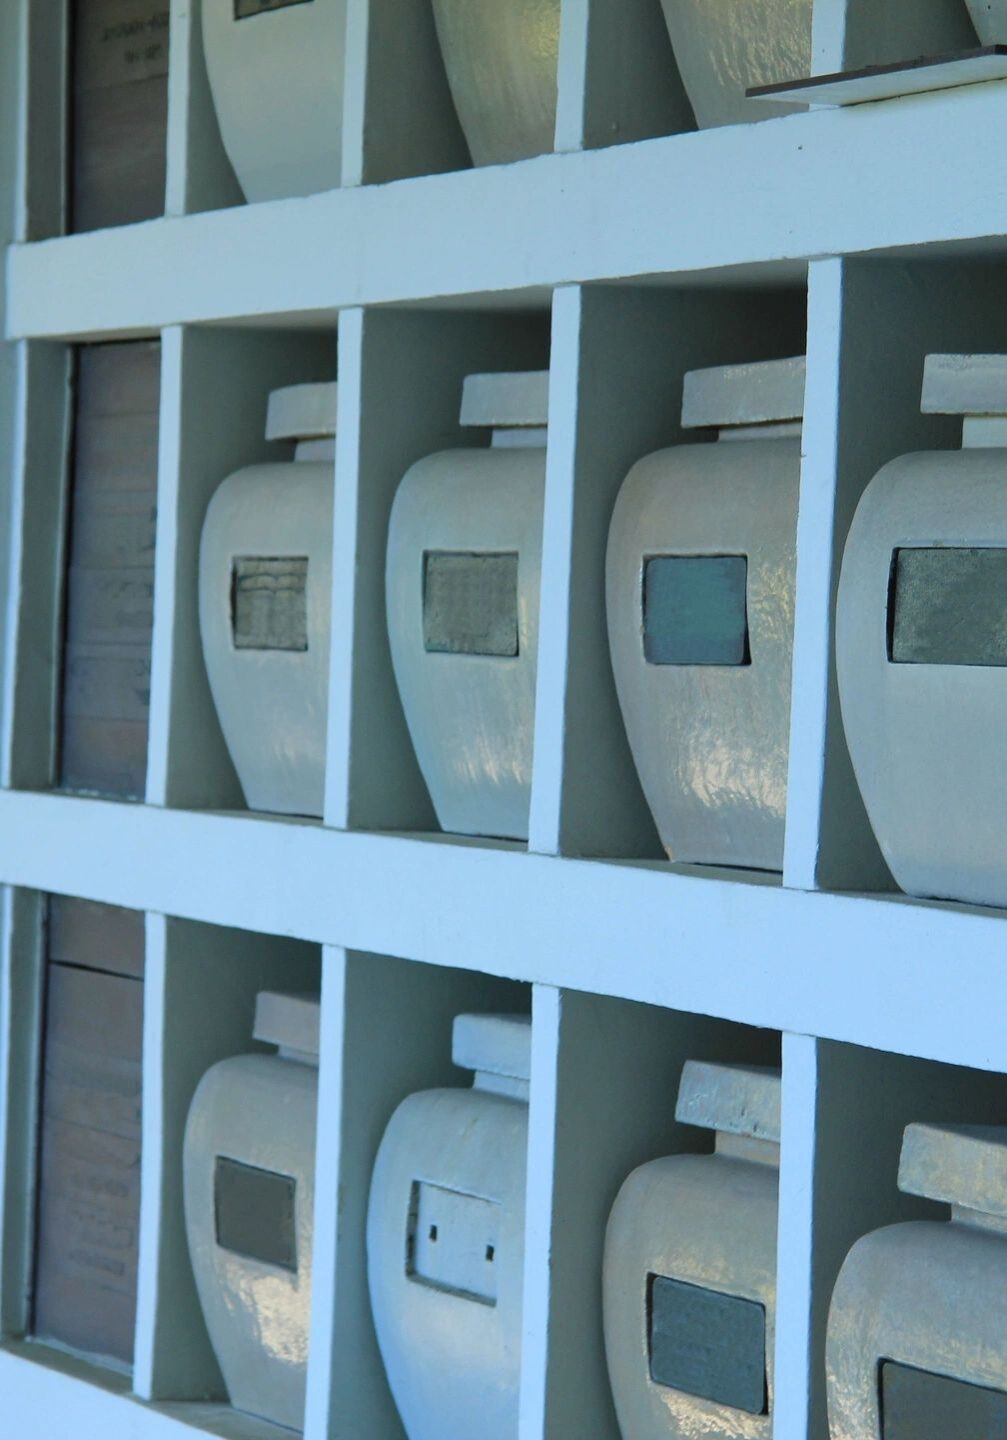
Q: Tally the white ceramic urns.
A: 12